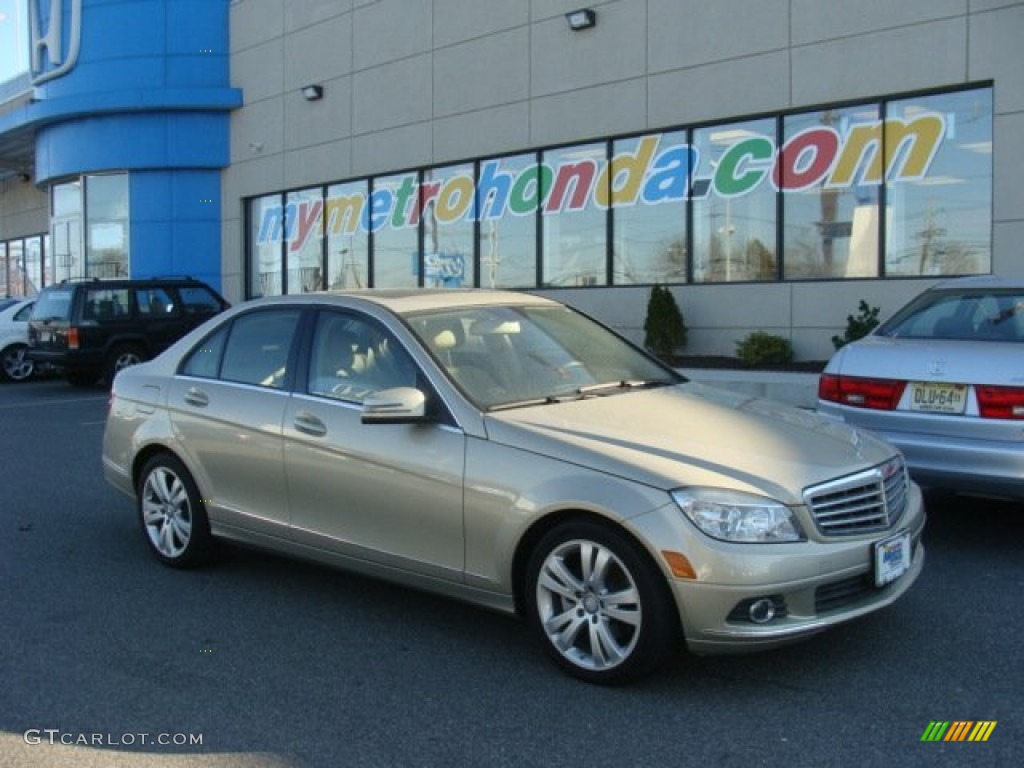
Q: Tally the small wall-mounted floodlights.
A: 2